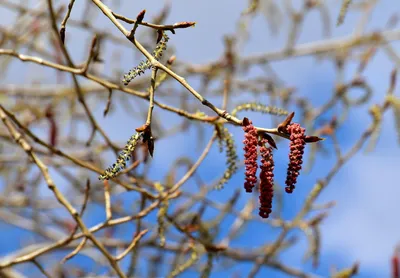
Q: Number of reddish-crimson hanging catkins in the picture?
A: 3